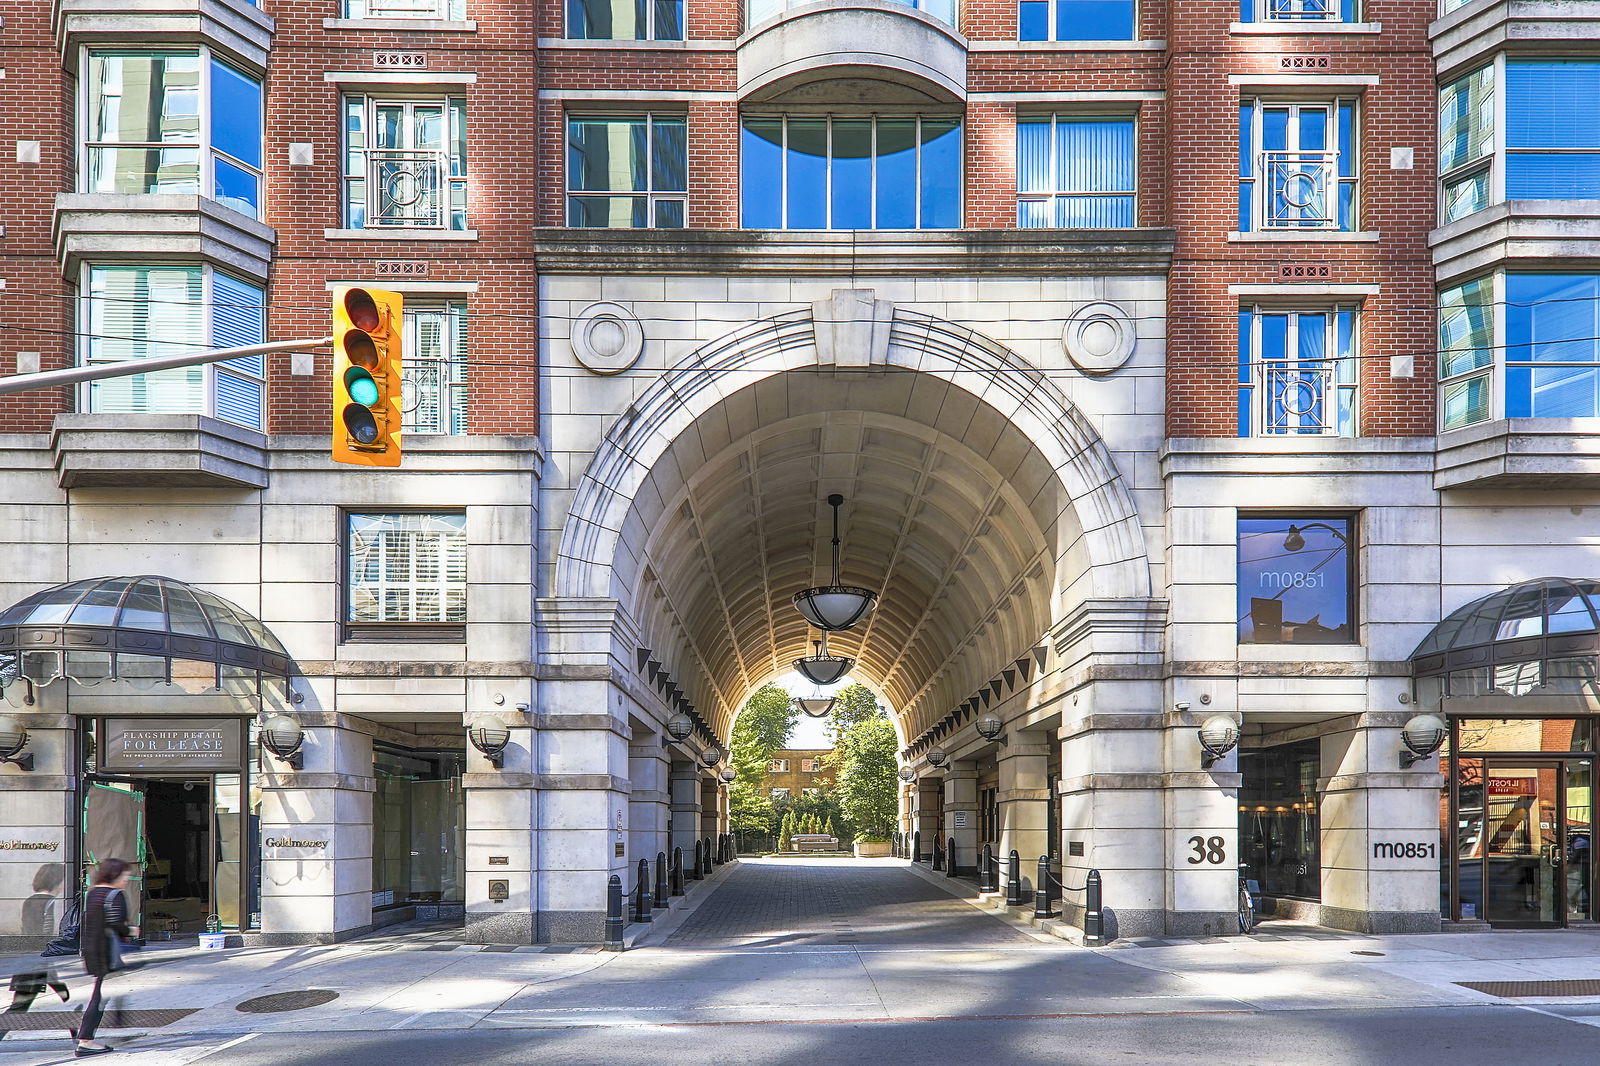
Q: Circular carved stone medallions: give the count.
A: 2